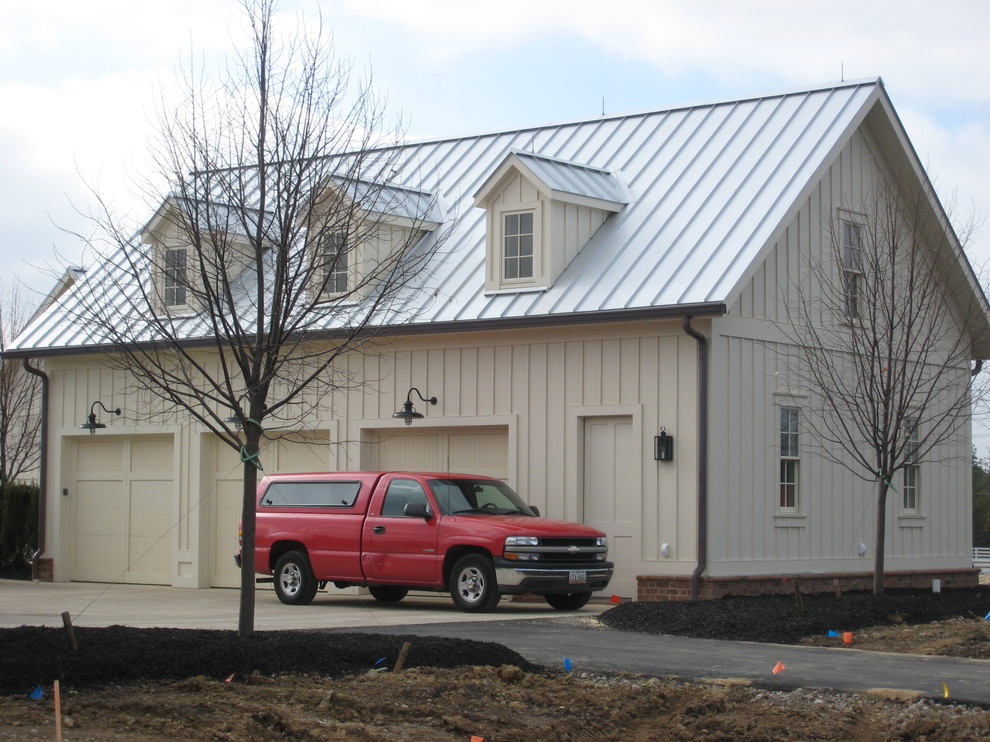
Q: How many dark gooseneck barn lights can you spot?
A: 3